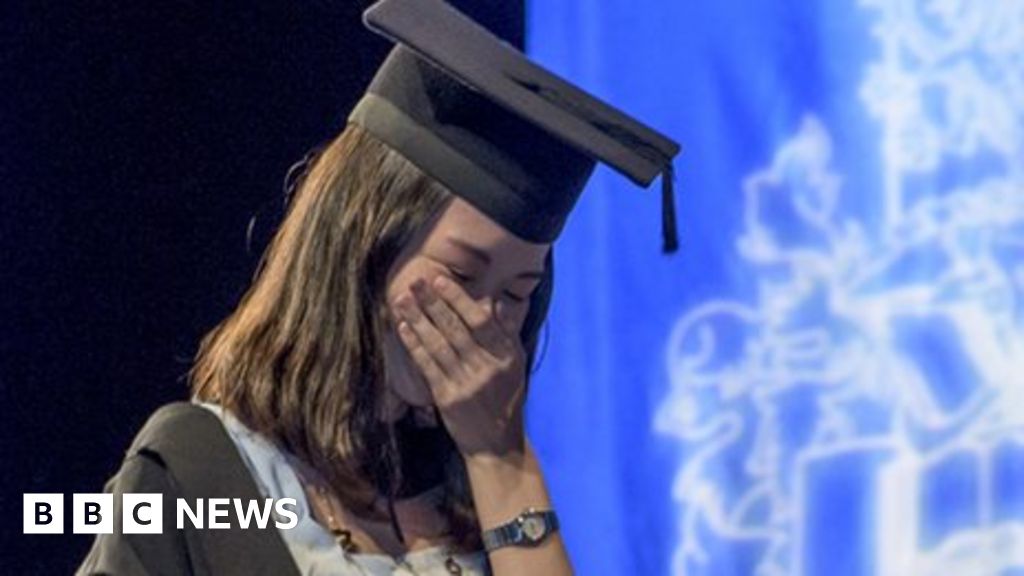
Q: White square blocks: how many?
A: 3